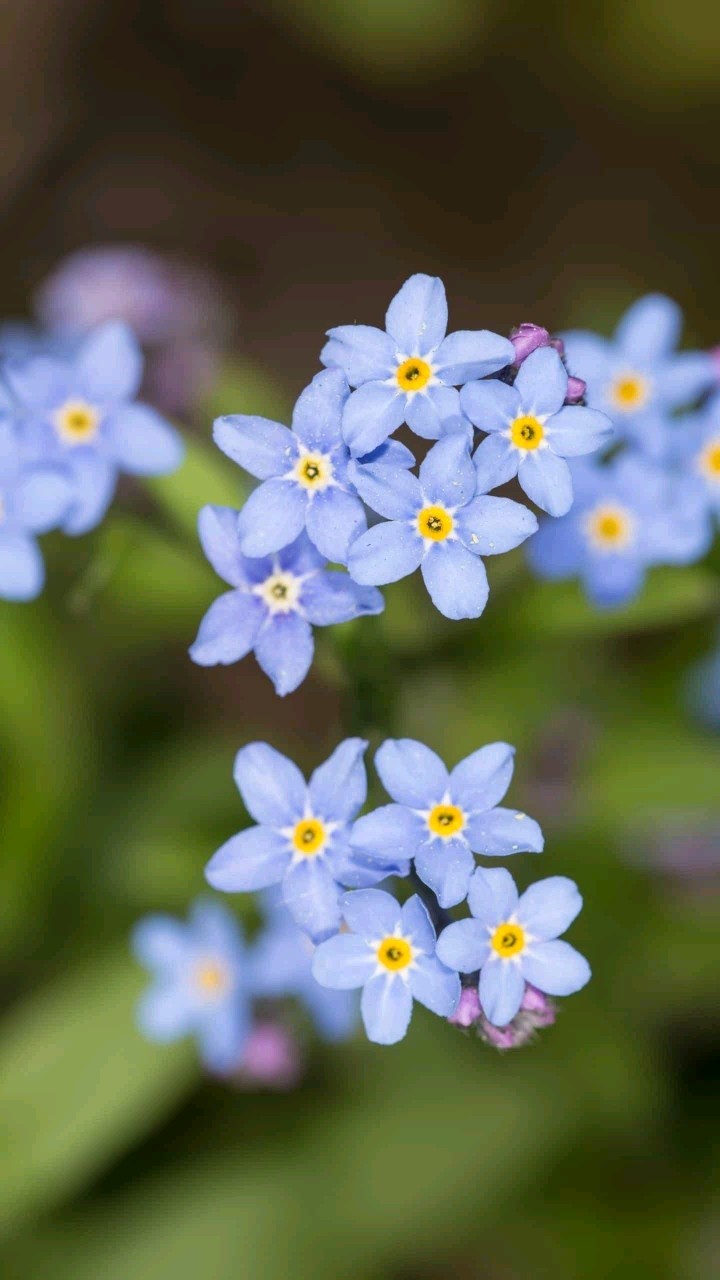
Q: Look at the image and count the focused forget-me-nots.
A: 9